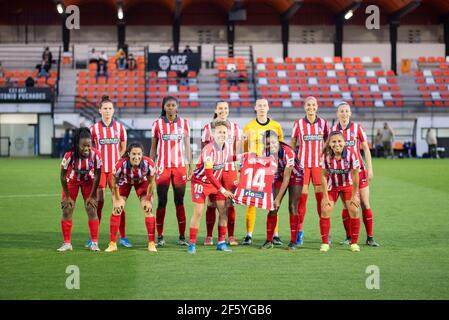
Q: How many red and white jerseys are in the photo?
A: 11